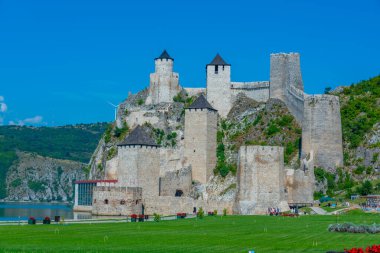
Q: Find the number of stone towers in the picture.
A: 7